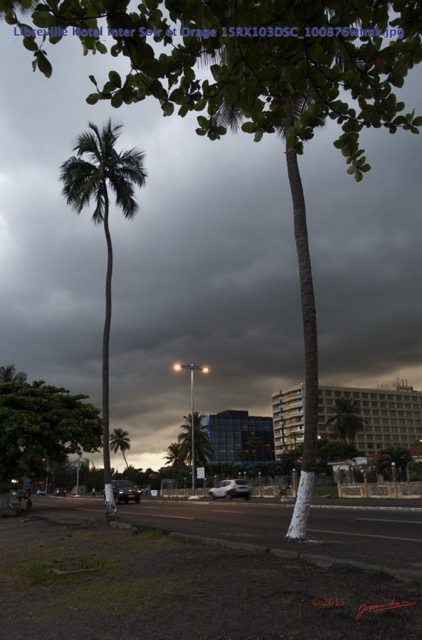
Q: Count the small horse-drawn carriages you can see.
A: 0